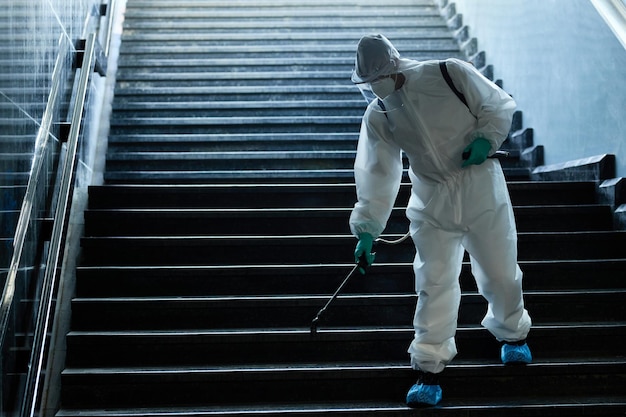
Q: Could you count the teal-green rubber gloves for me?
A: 2